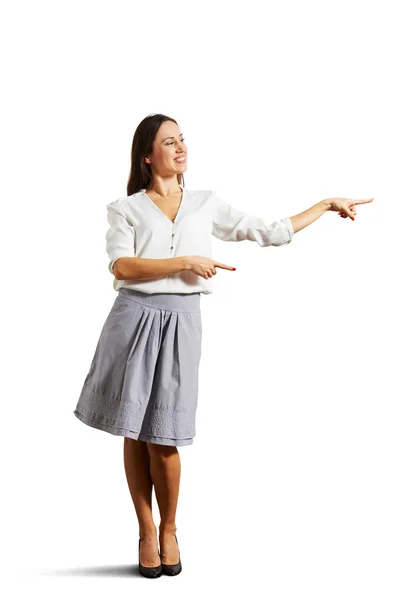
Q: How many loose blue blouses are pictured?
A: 0